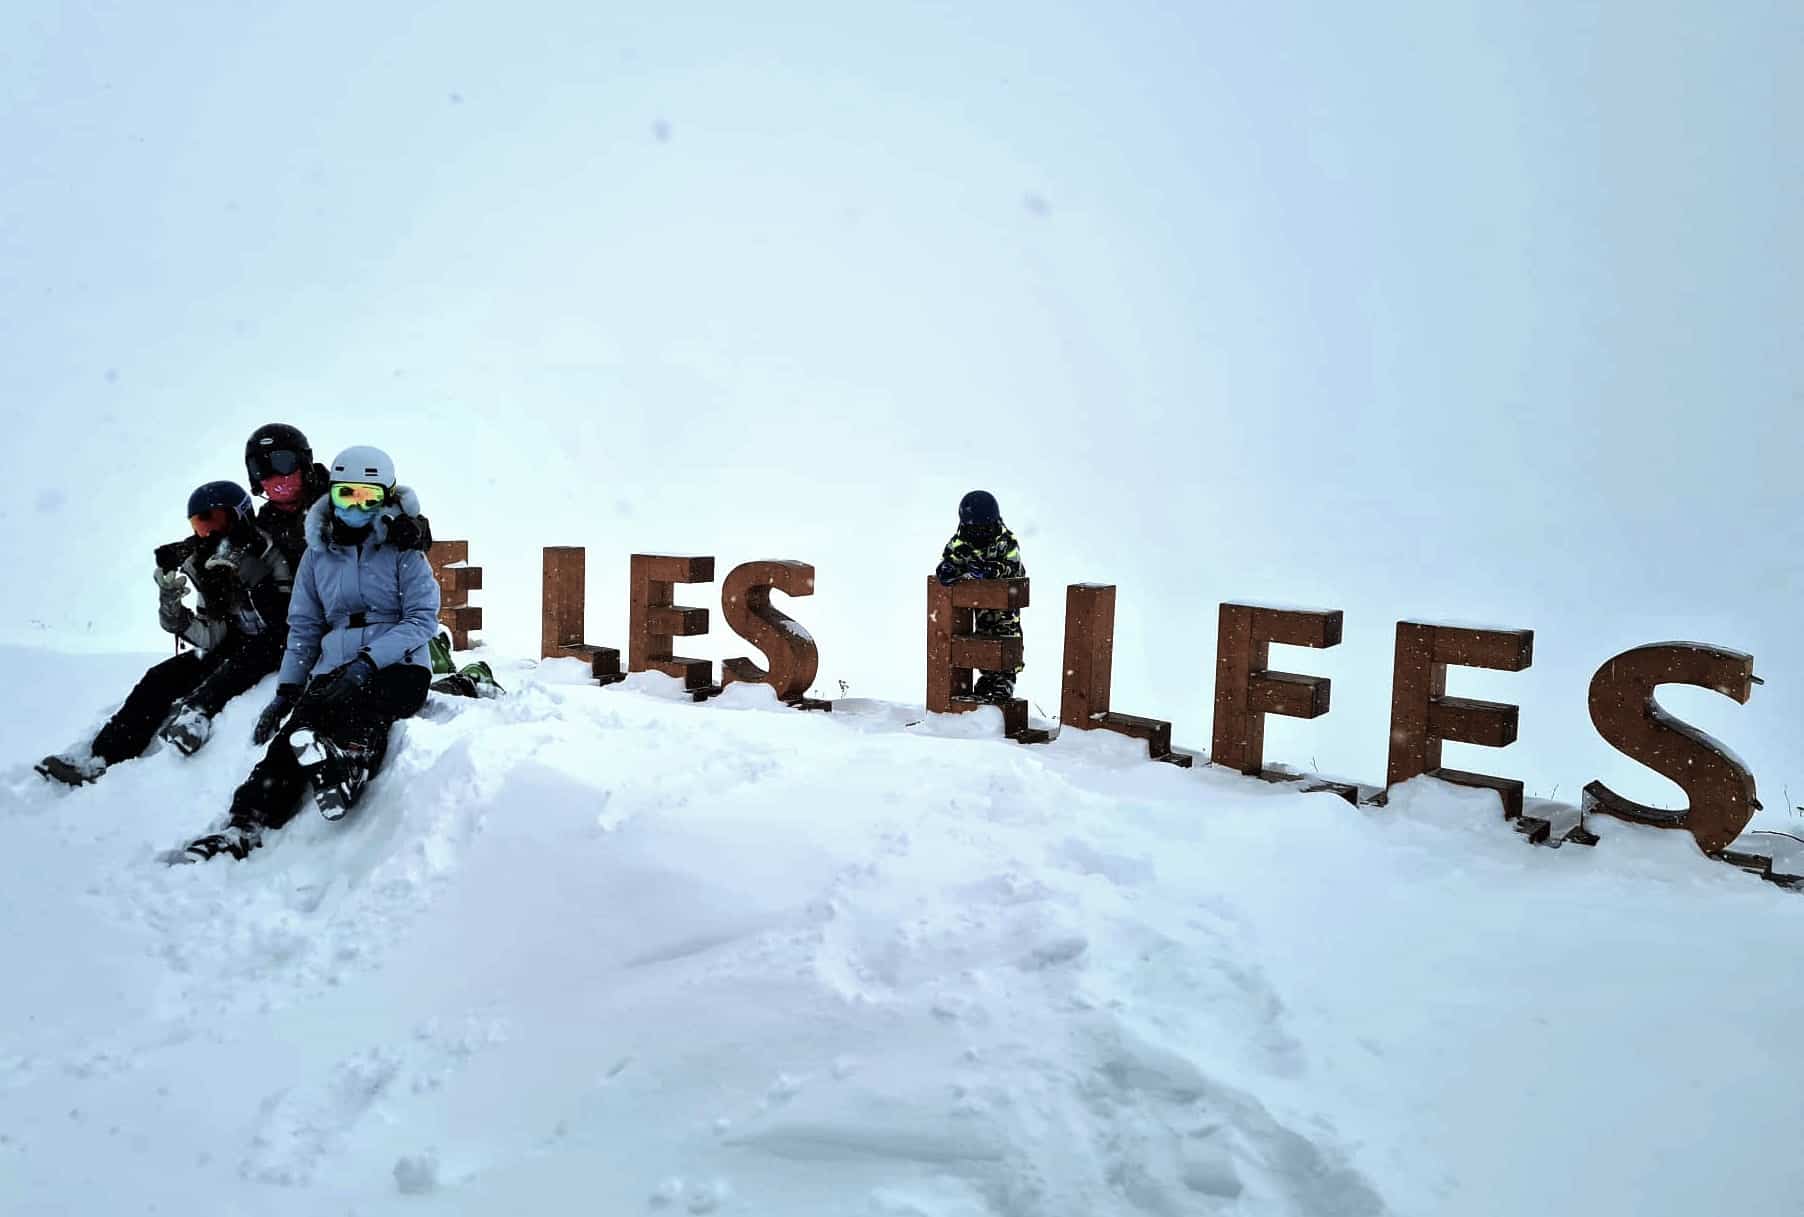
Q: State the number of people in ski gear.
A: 4